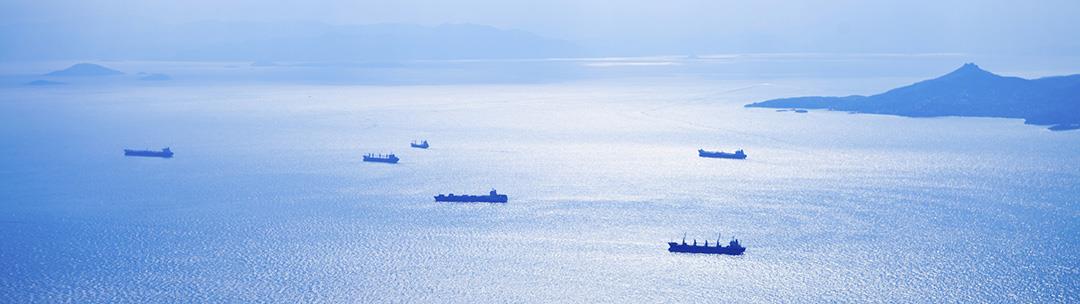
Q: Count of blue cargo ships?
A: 6